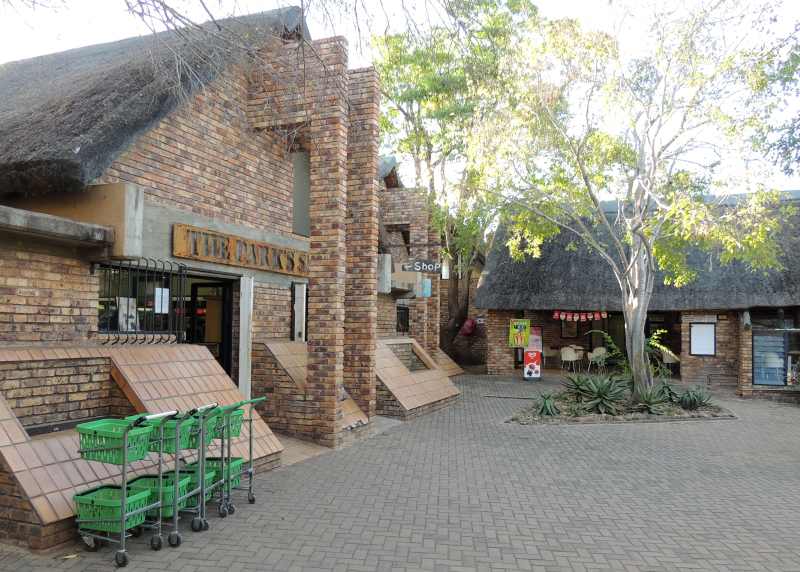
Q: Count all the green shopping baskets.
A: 8